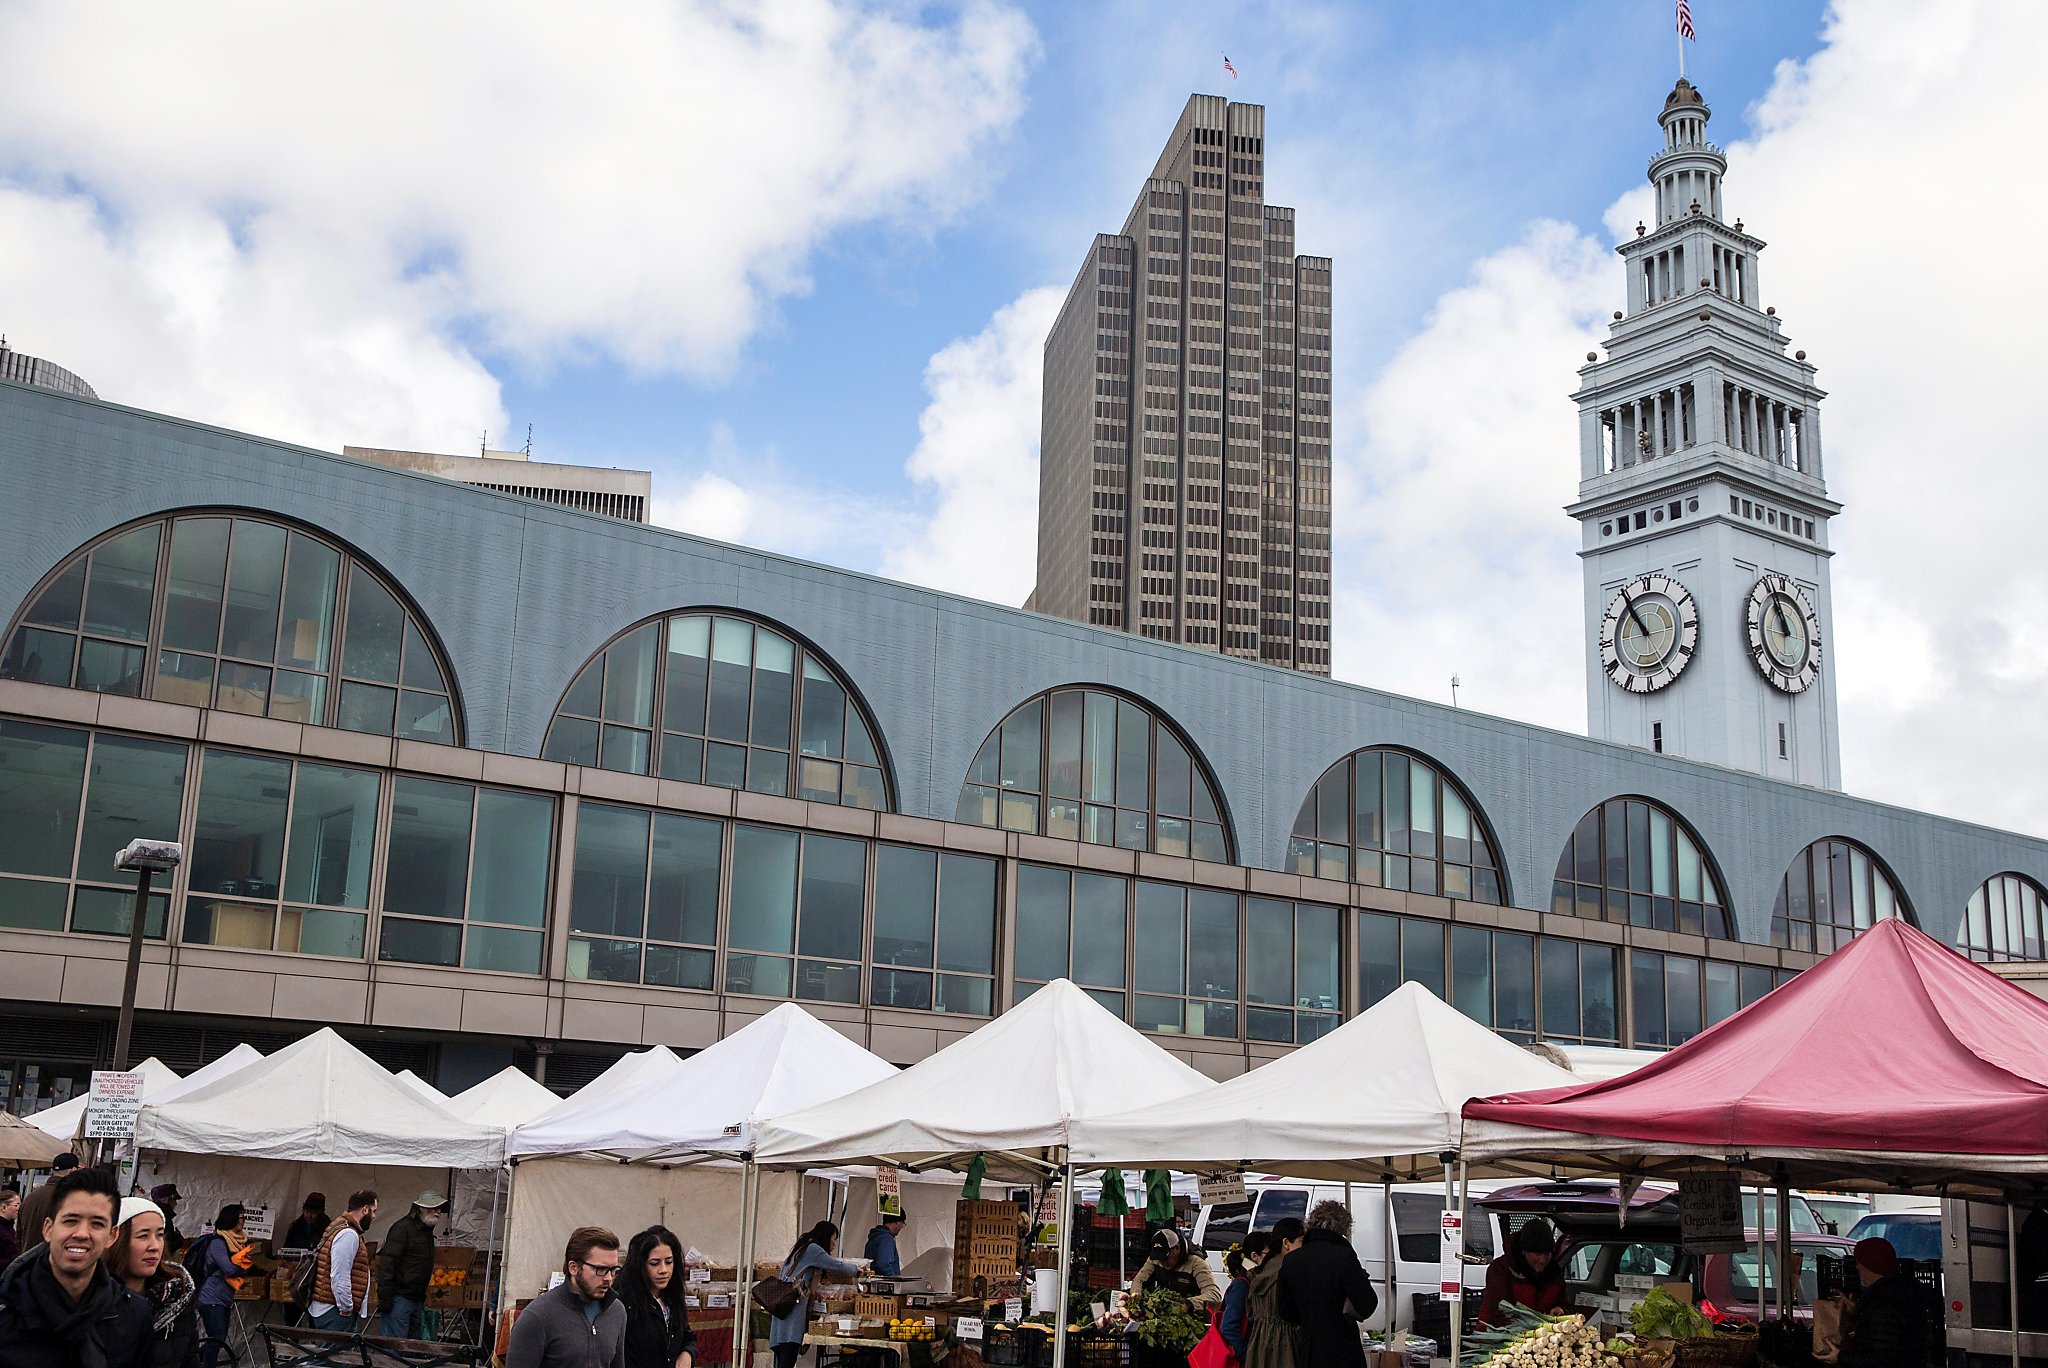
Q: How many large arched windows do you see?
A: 7